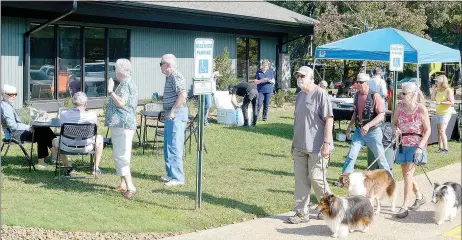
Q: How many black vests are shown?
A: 1